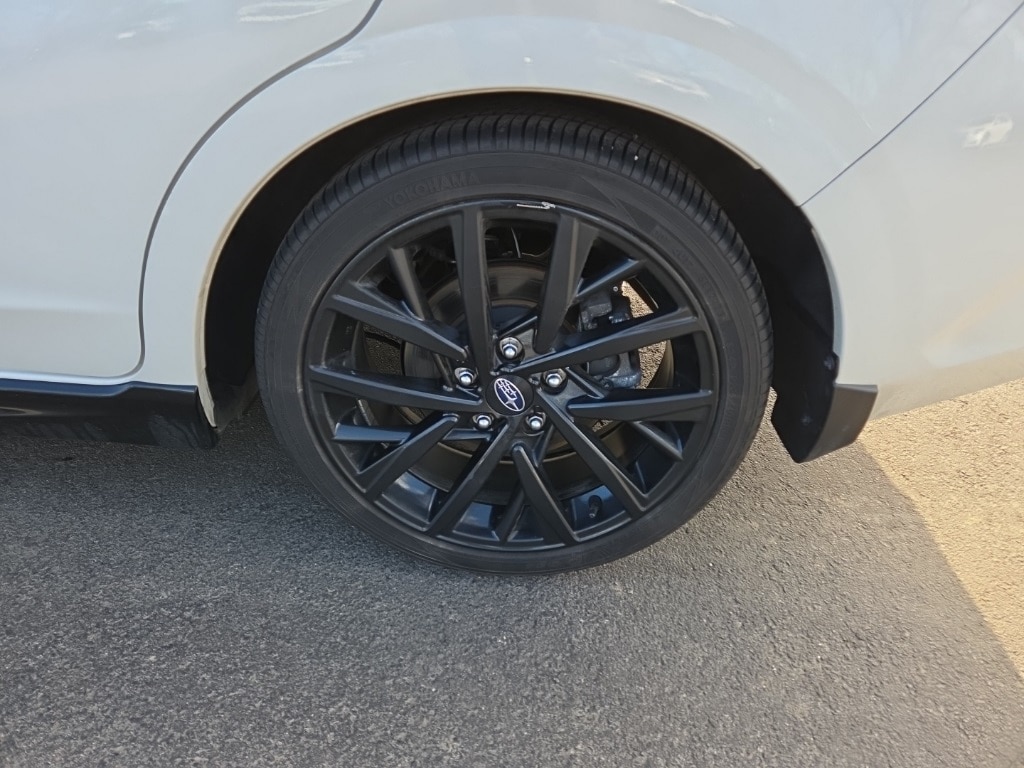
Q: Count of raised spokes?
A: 10